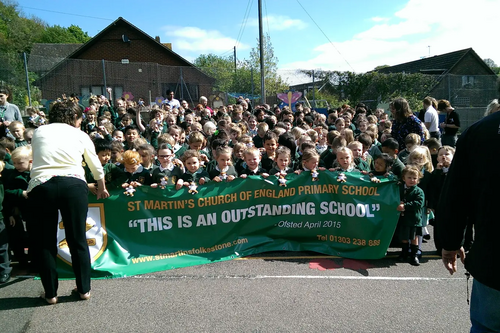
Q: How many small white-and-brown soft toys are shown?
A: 8